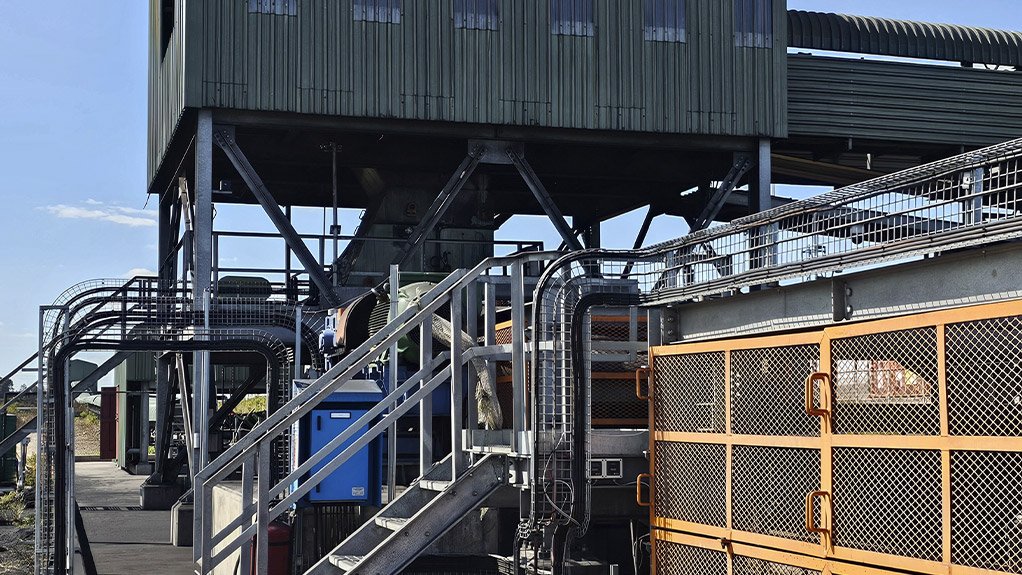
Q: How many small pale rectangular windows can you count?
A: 6